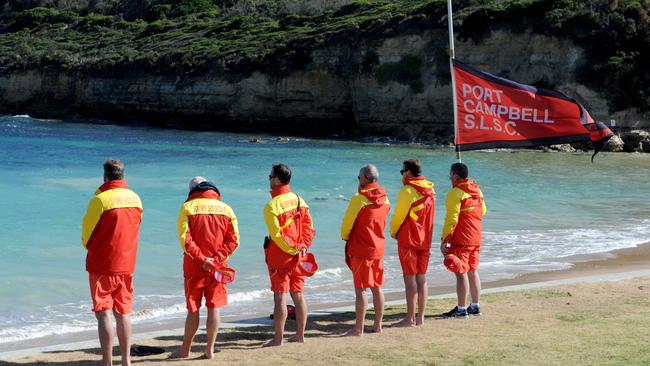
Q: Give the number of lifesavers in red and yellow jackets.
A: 6